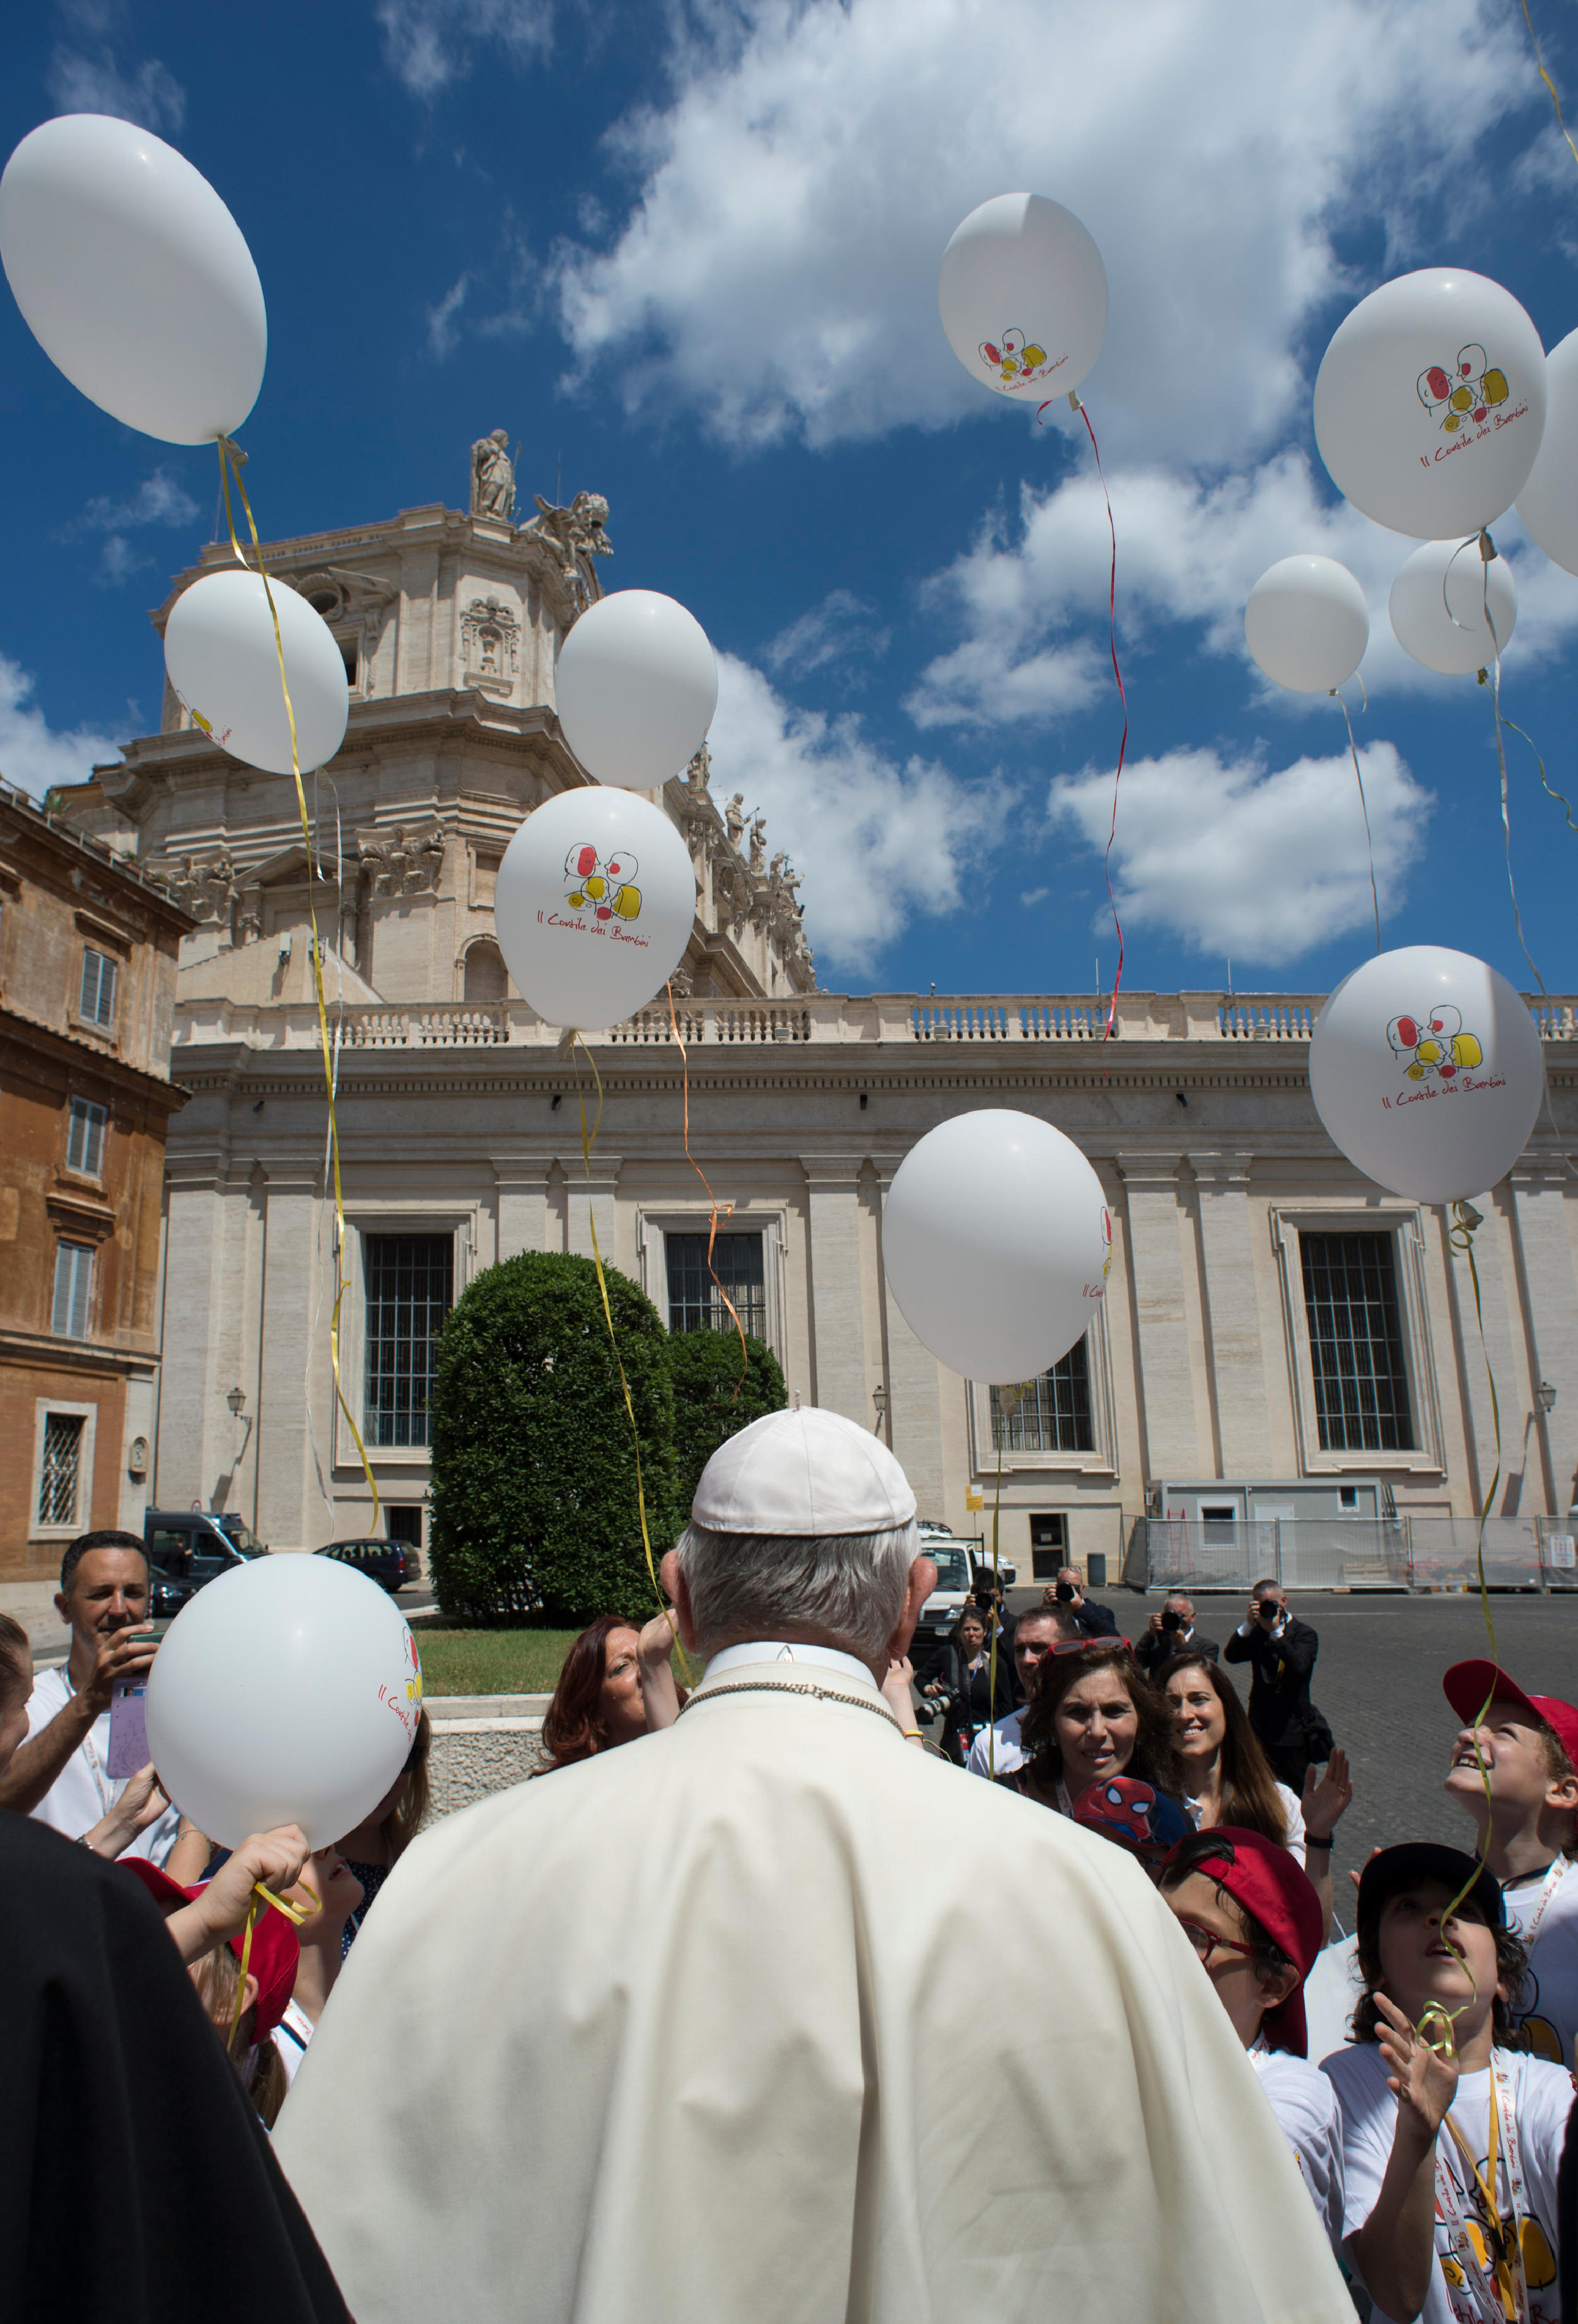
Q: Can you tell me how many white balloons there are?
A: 12